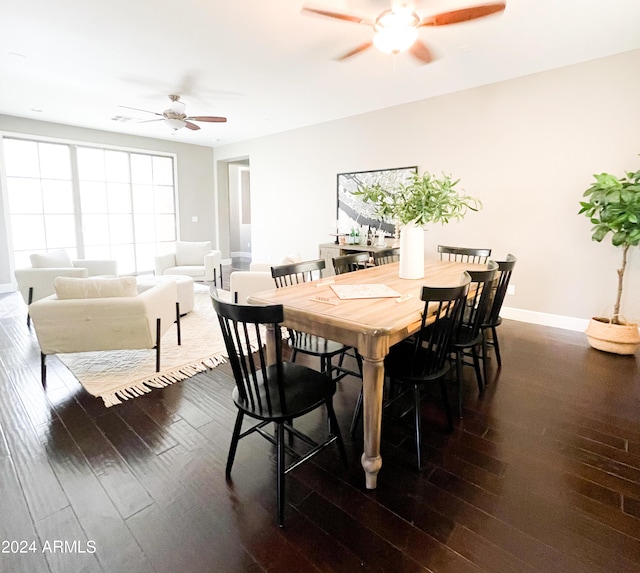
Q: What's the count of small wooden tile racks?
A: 3